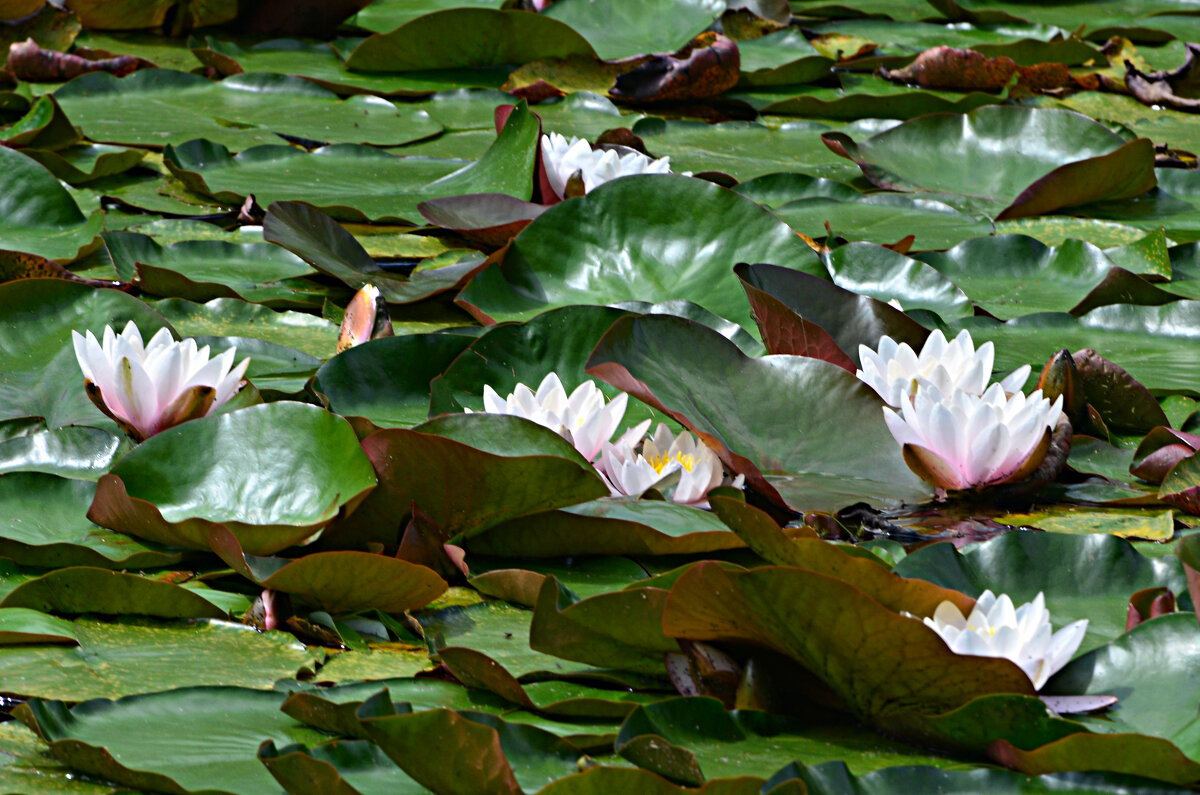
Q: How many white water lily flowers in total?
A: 7